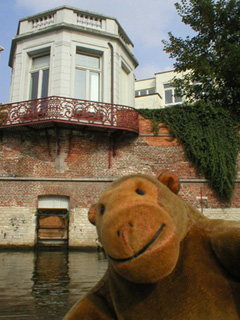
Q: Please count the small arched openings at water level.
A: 1